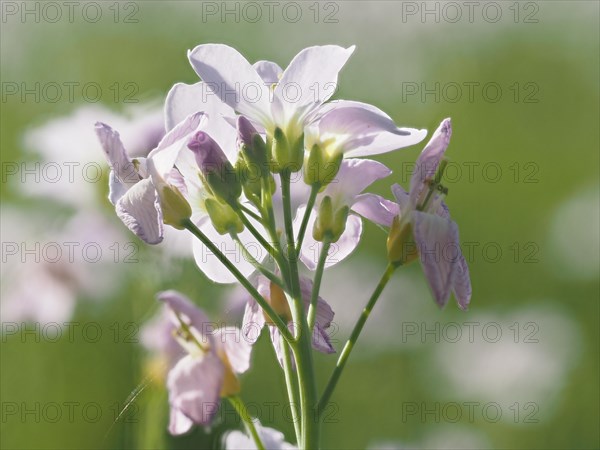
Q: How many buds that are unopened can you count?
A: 2